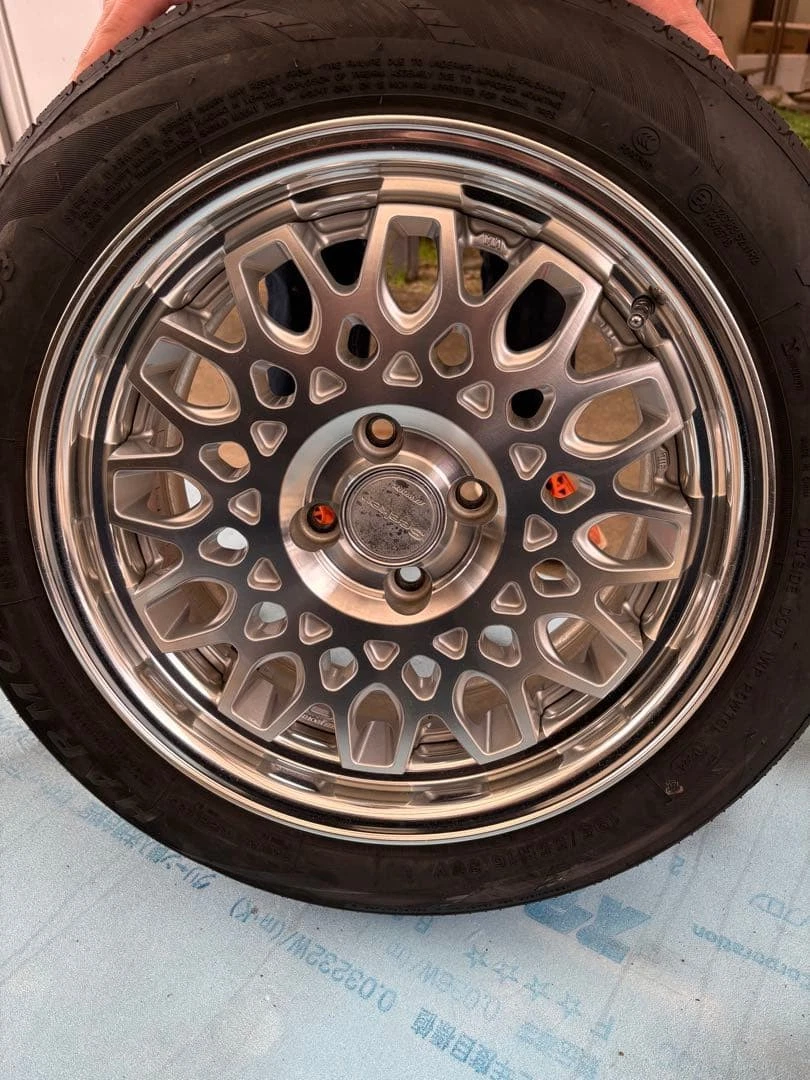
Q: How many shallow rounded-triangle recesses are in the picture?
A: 12